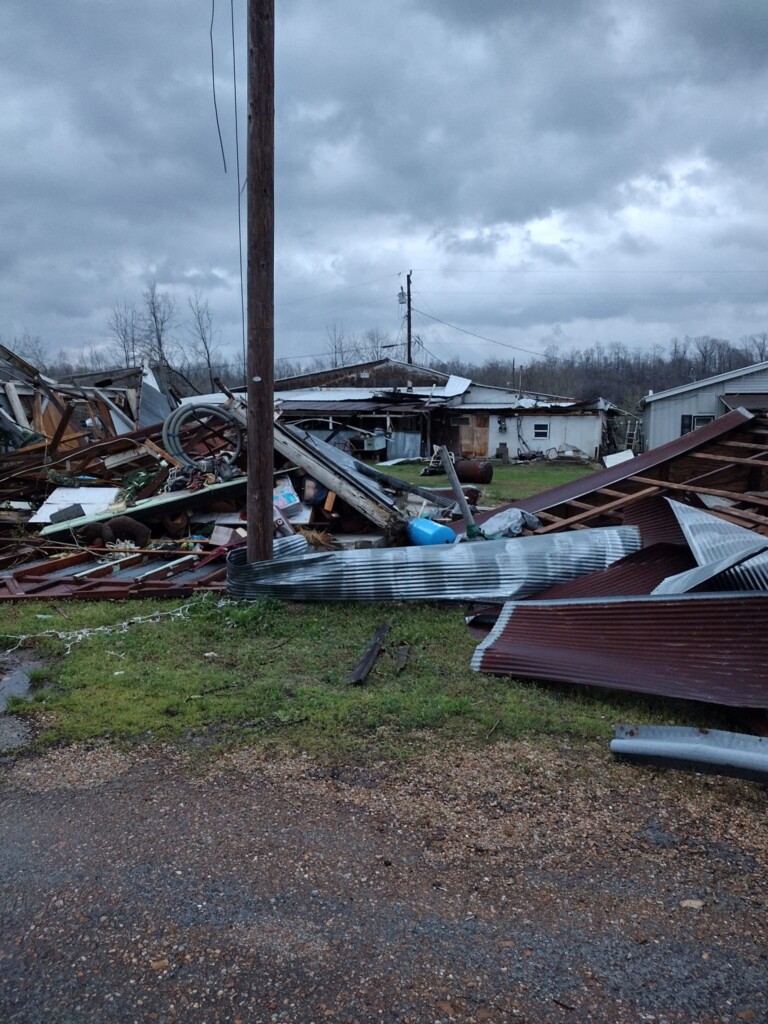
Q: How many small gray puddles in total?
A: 1